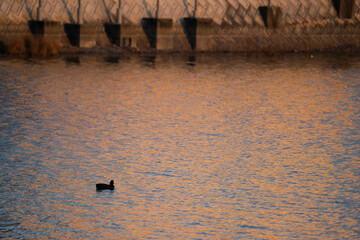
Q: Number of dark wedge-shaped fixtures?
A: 7